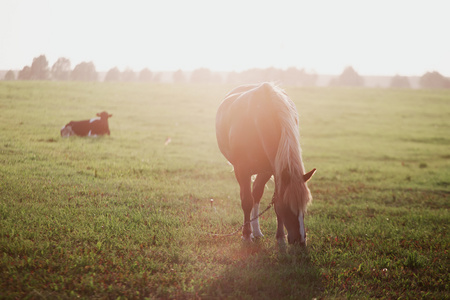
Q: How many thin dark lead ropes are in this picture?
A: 1